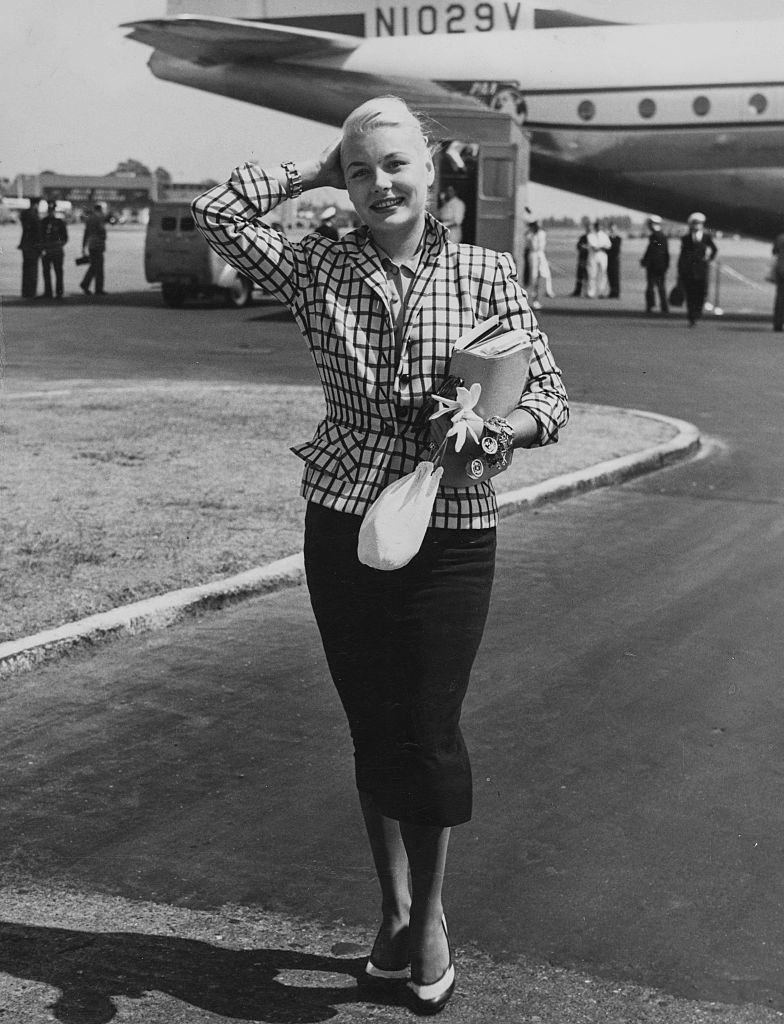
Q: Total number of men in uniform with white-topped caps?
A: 3